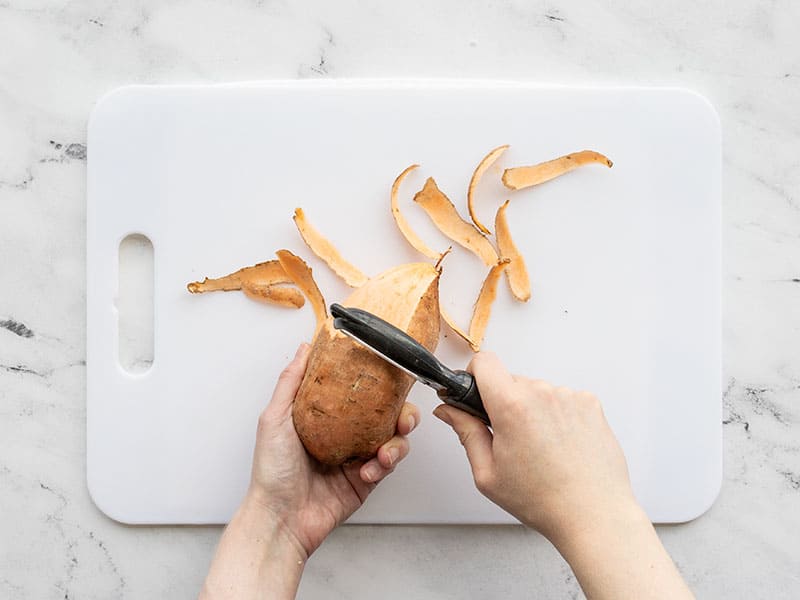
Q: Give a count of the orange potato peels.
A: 11